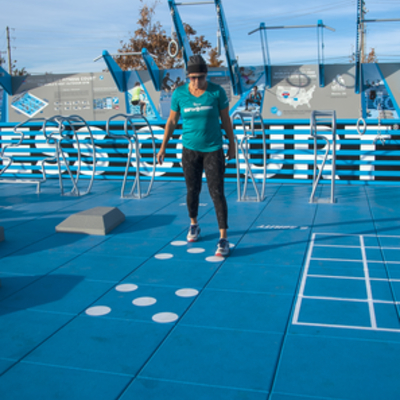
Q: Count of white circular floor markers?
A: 10